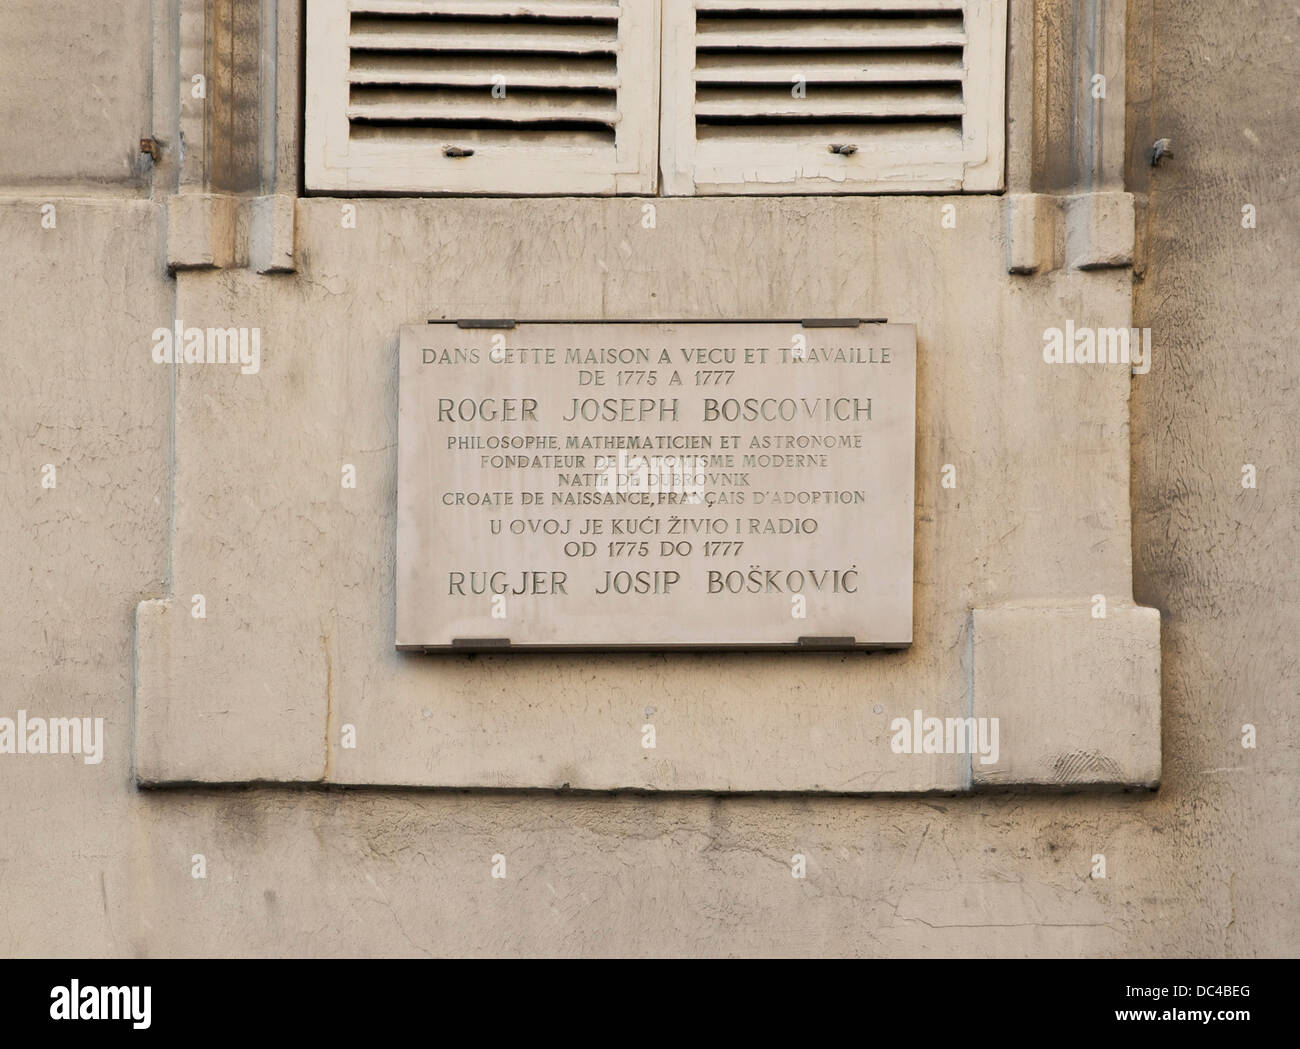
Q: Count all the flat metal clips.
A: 4